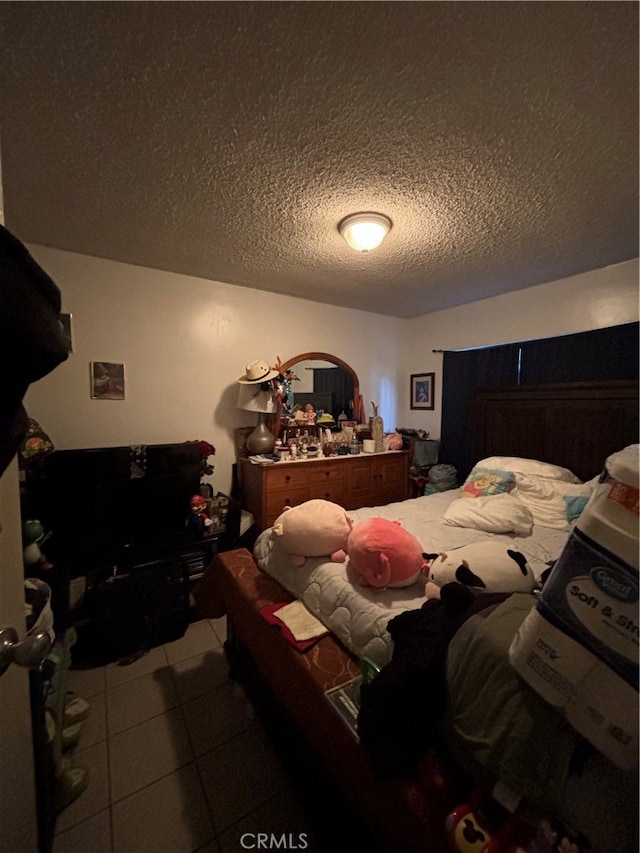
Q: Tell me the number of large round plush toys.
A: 3